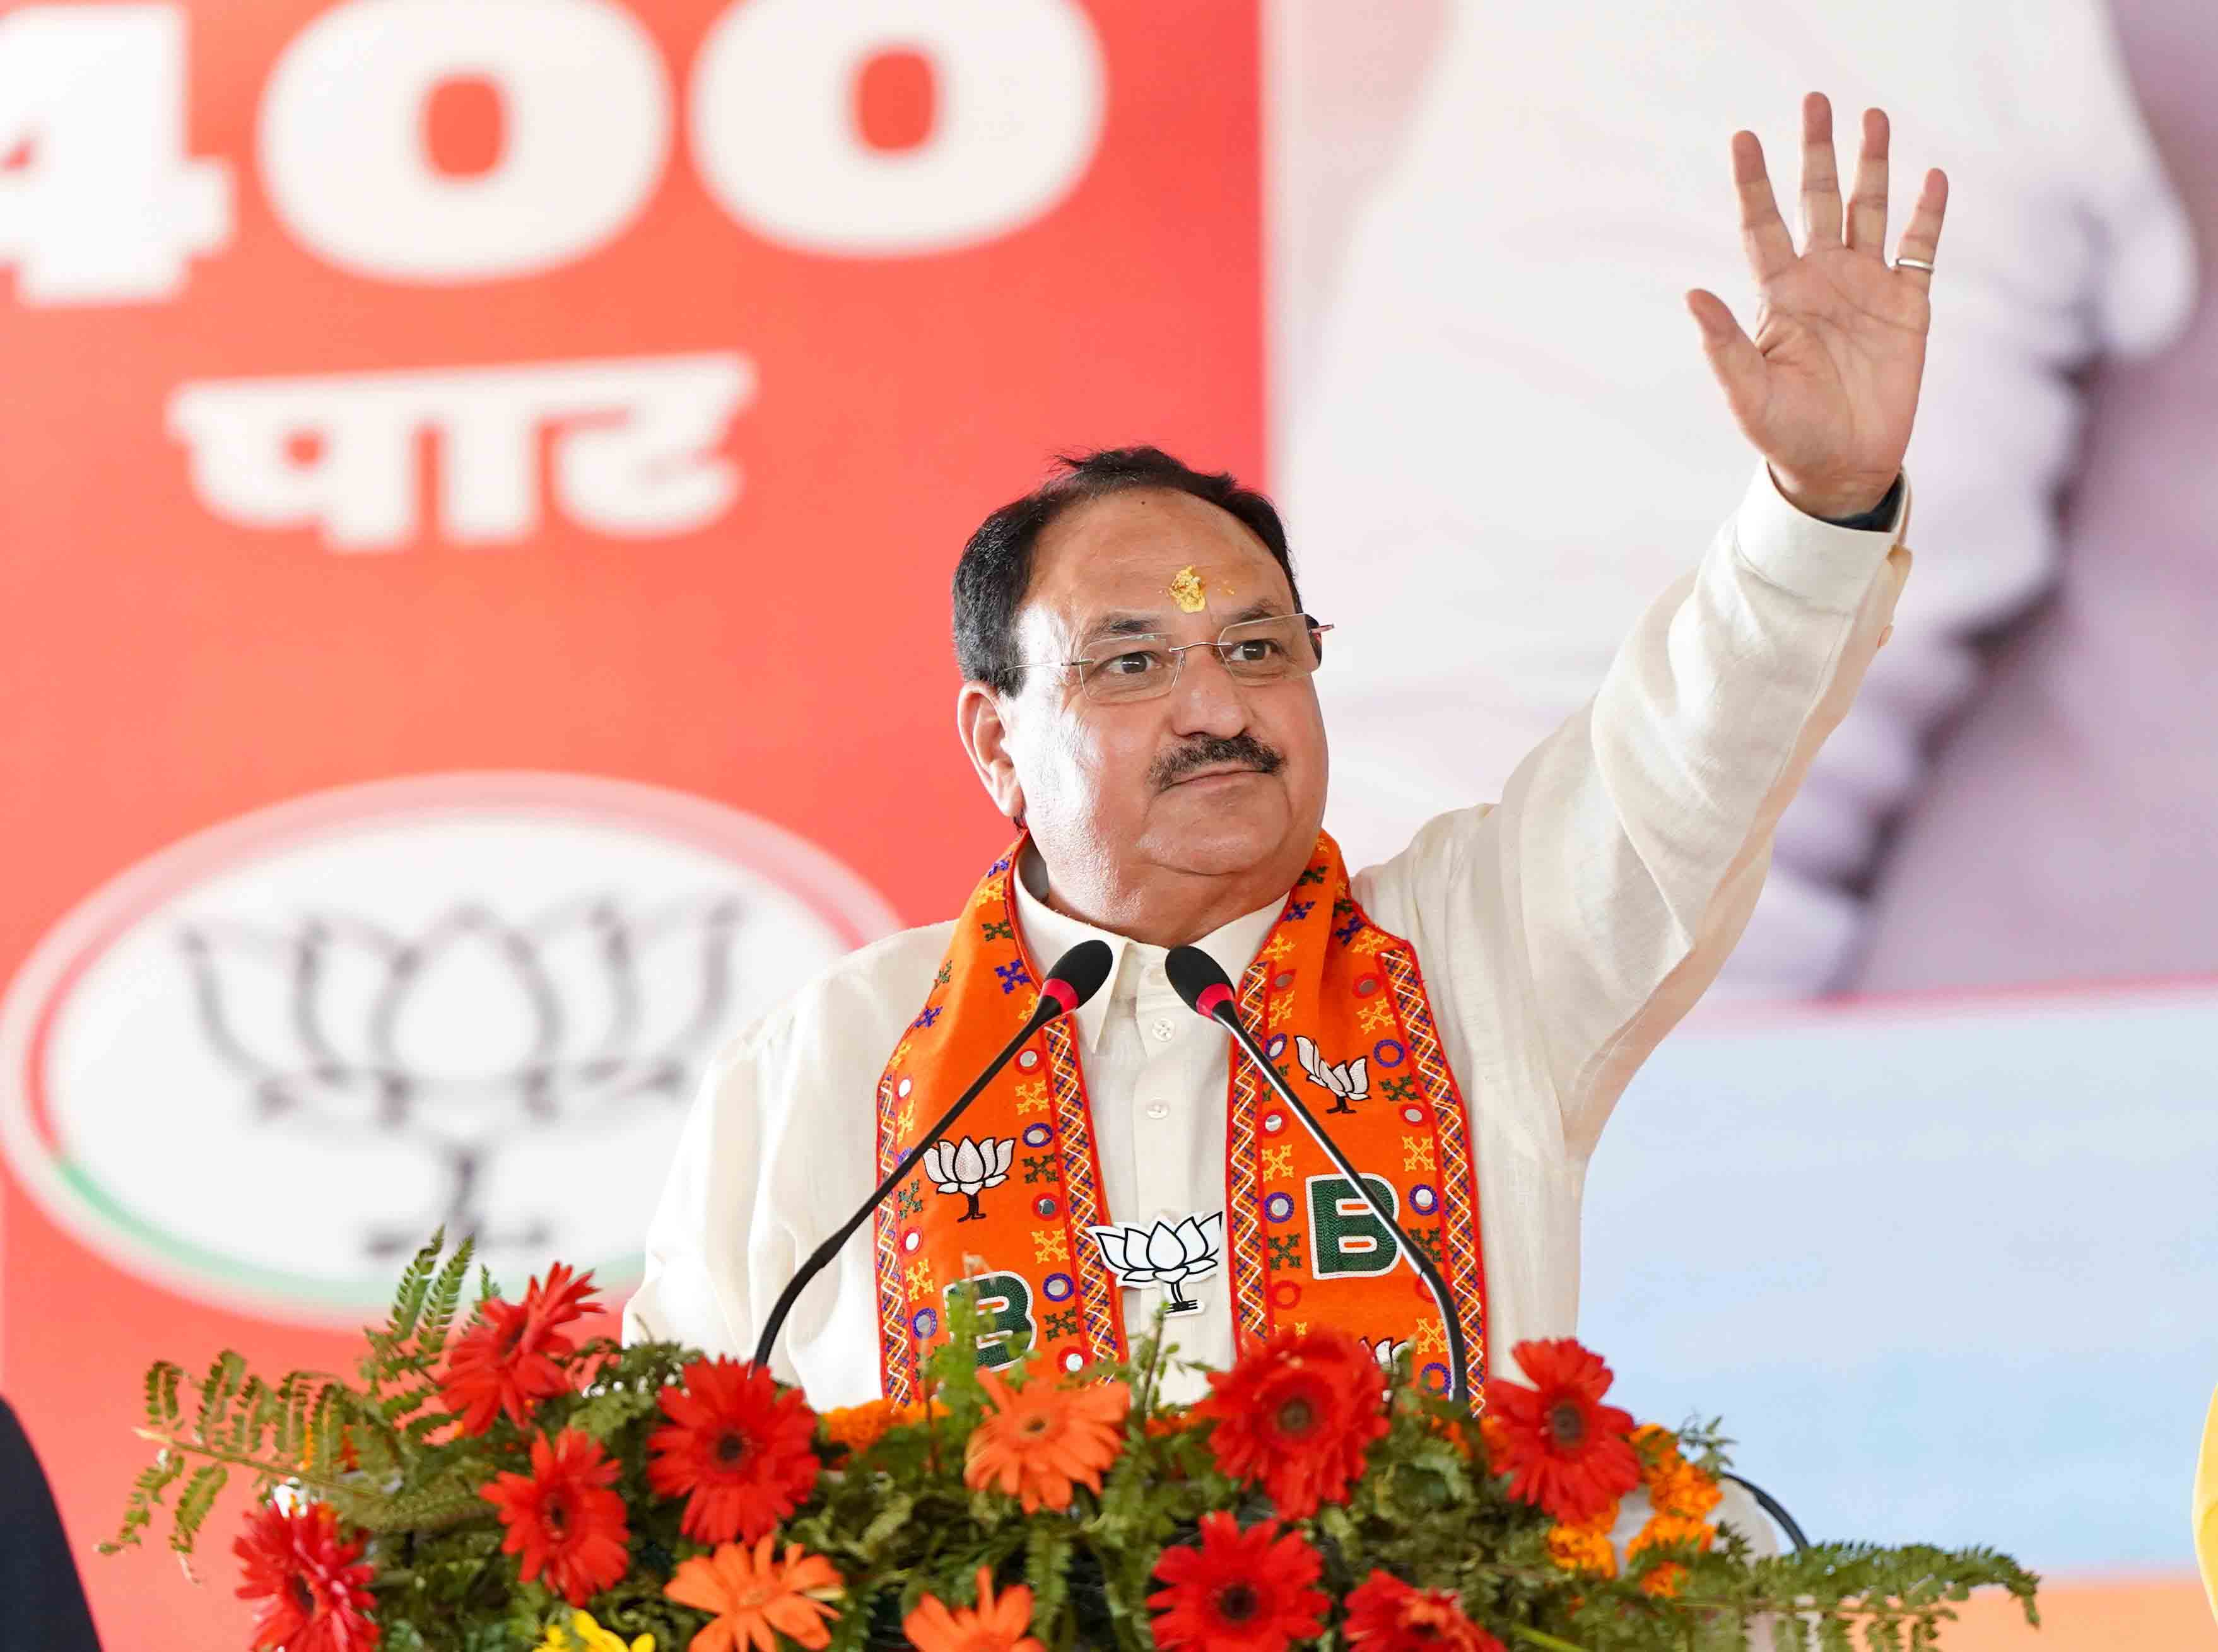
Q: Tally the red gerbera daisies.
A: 8